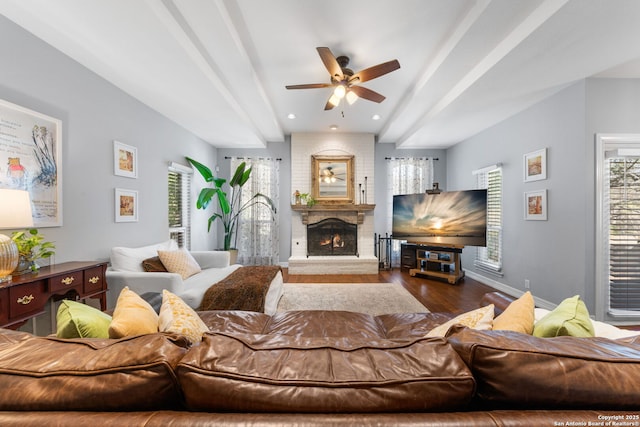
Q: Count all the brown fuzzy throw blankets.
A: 1